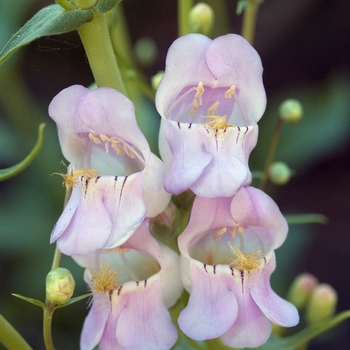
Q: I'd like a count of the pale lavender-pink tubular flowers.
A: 4